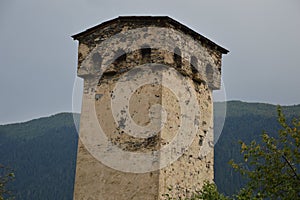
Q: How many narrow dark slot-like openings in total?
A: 6